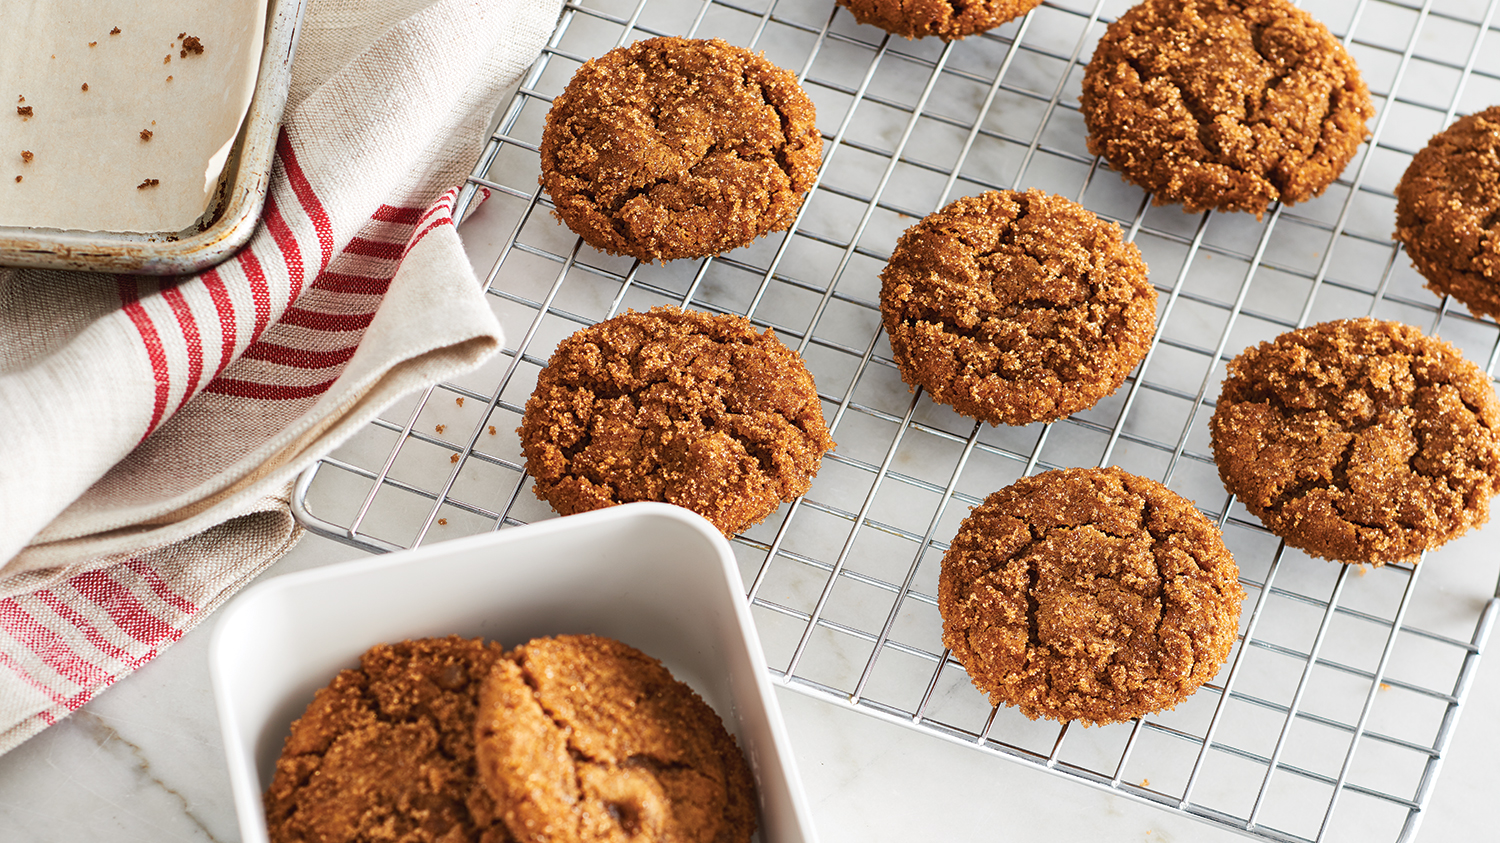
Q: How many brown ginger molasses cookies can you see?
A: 10